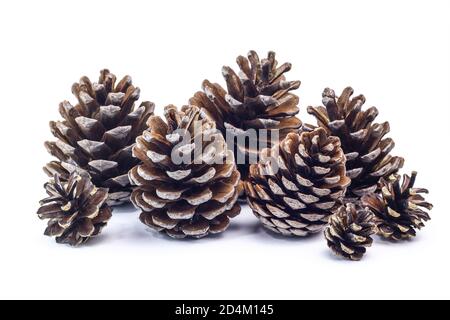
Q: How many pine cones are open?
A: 8